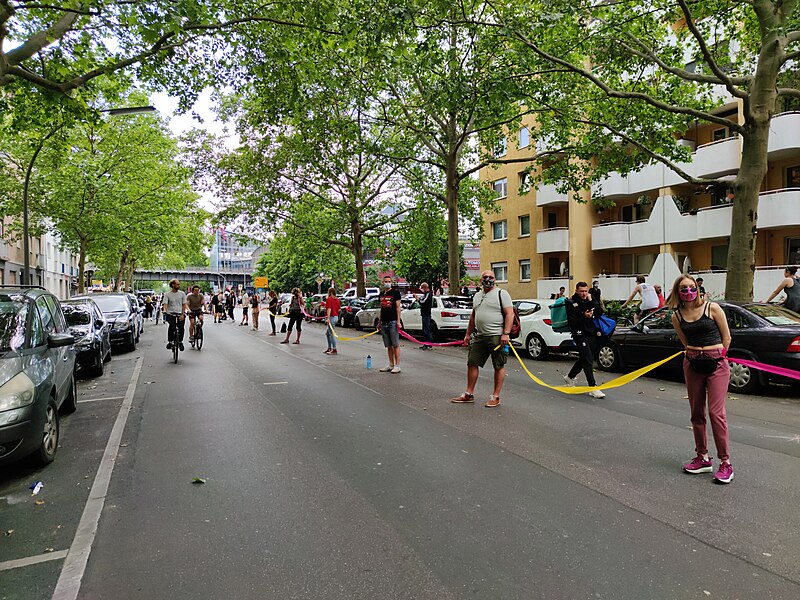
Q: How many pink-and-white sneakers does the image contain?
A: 2